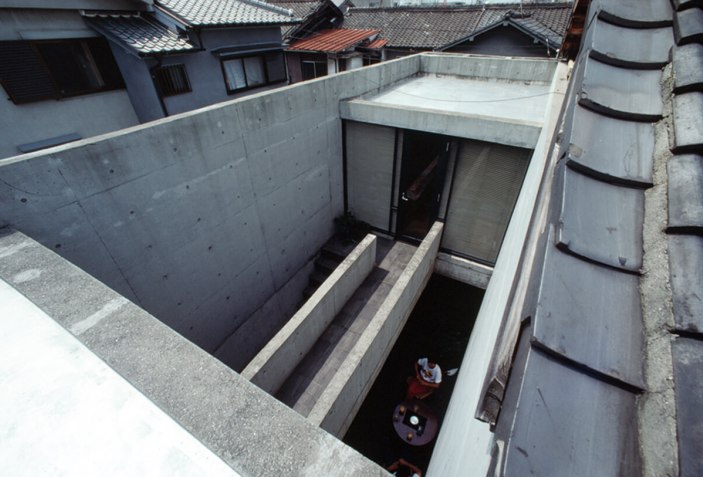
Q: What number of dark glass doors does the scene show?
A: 1